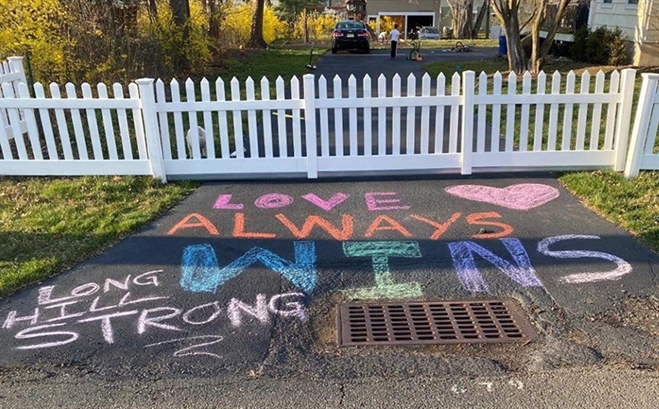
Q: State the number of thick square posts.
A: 6